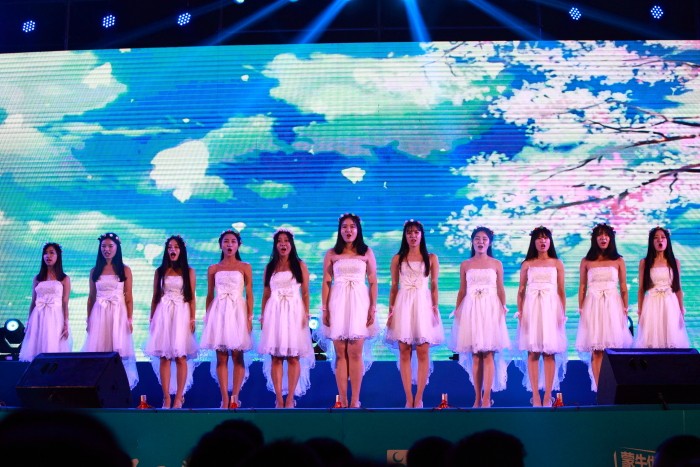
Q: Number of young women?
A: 11